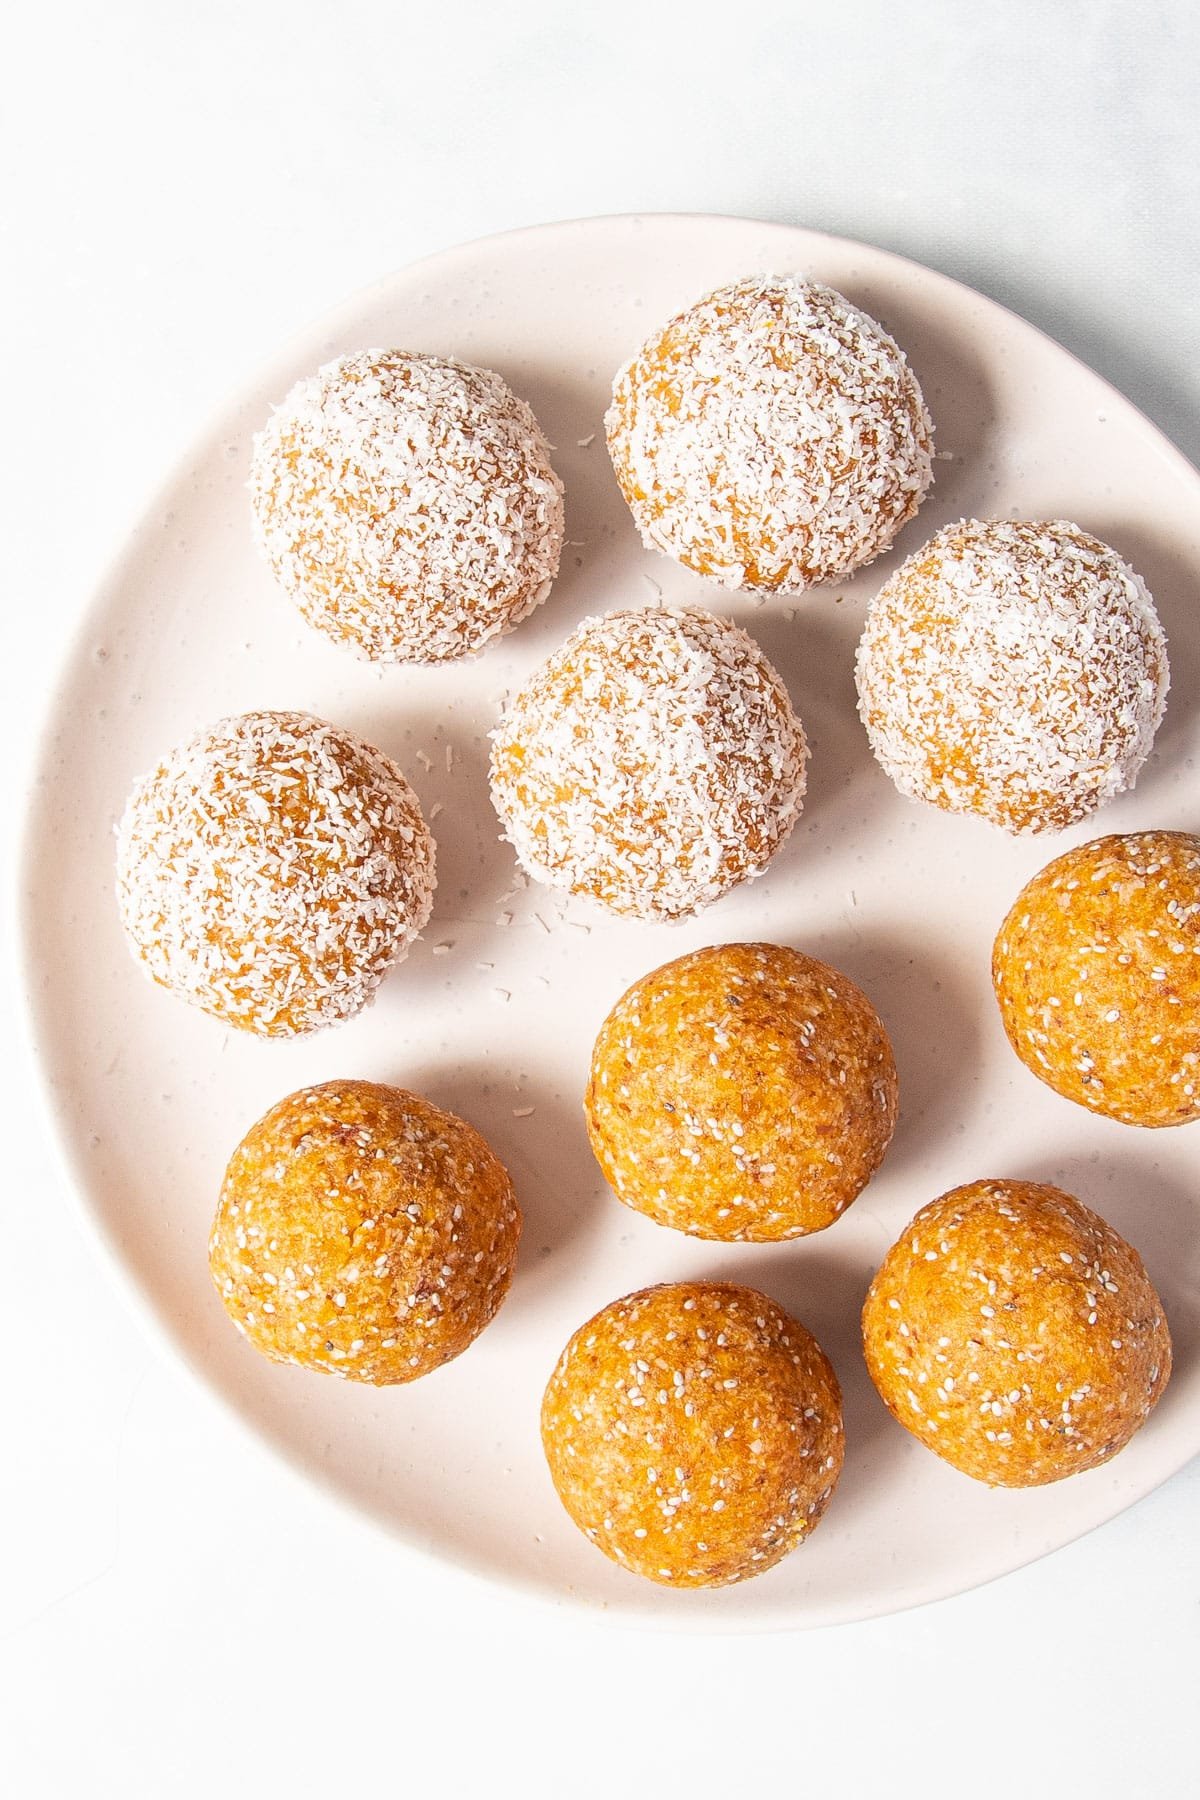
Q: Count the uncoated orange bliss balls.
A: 5